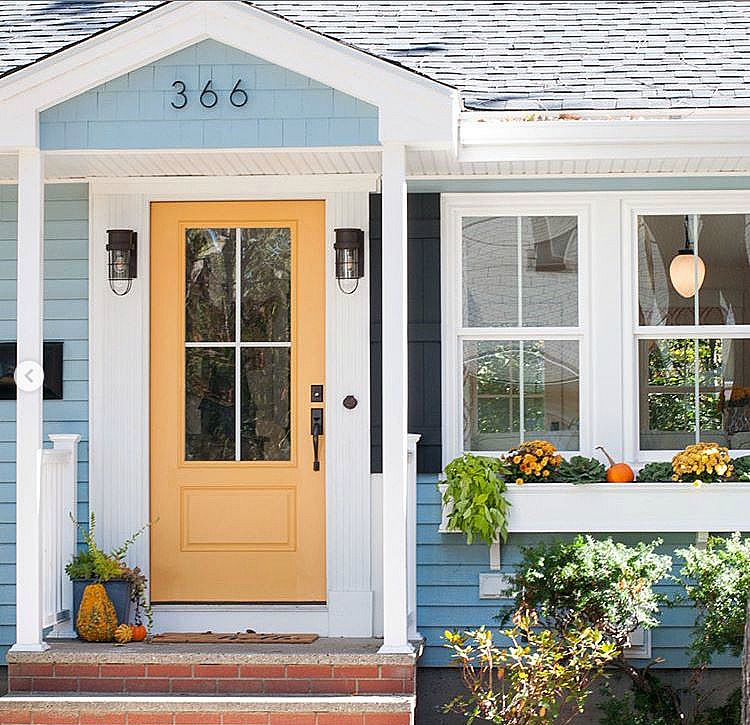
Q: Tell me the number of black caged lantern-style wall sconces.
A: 2